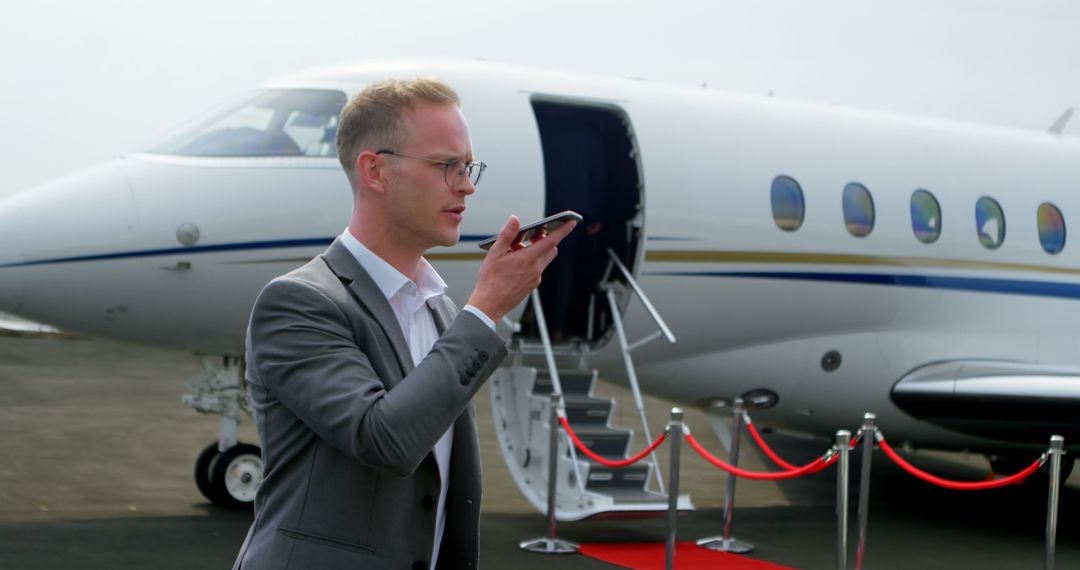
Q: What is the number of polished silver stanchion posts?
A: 6